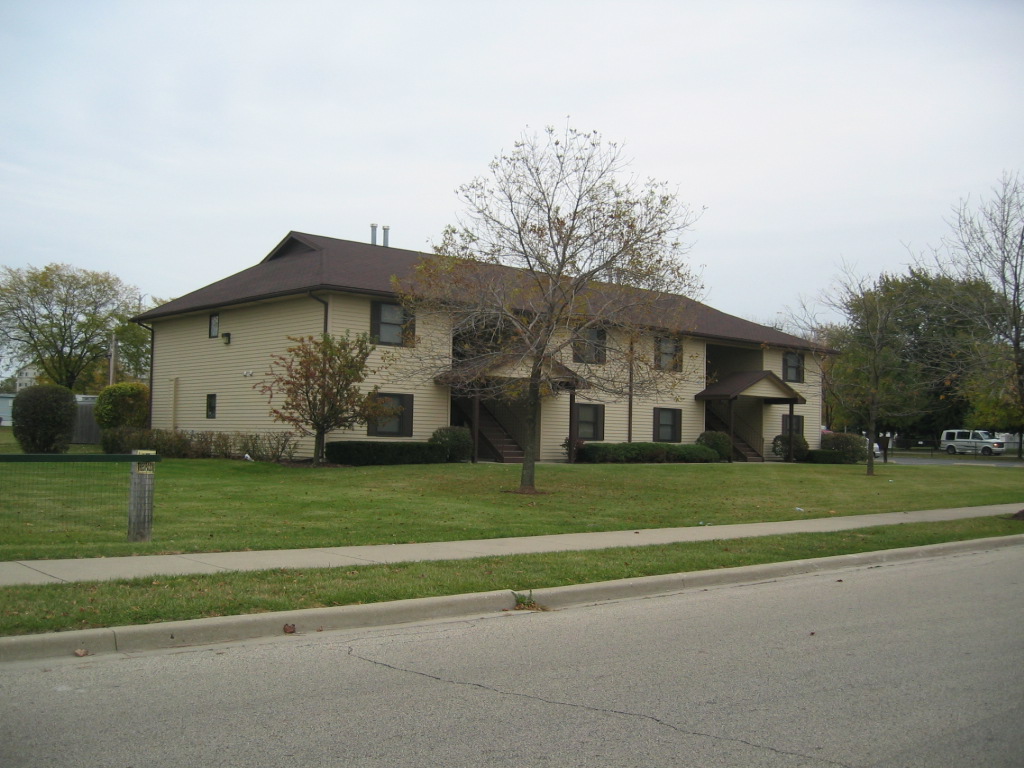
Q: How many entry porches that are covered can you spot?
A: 2